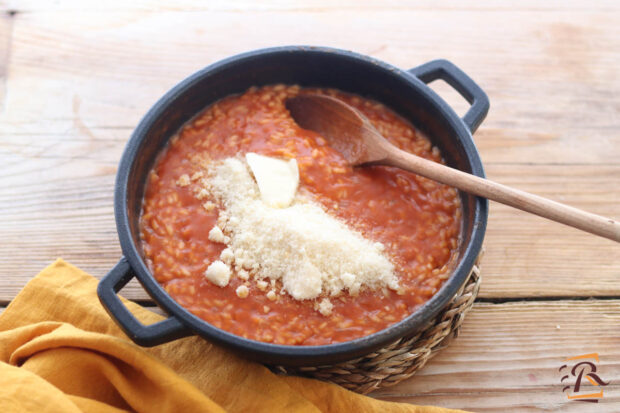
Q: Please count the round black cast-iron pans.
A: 1